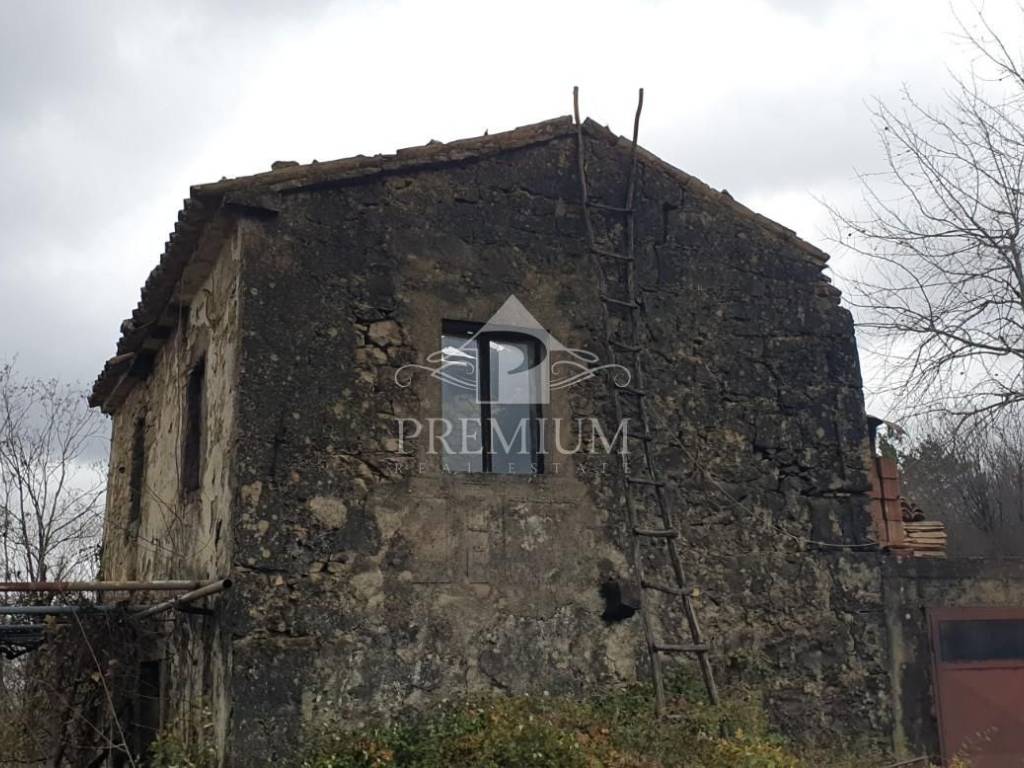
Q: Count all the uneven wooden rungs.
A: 10